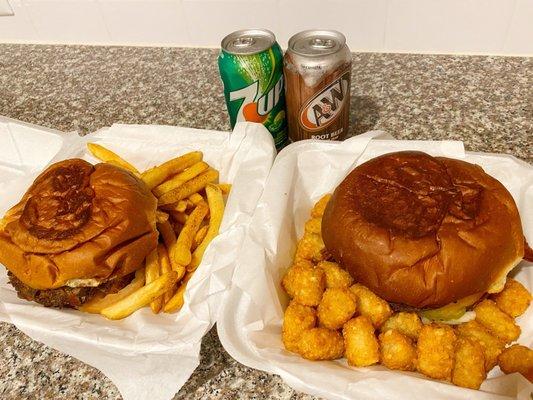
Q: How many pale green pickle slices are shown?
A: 1